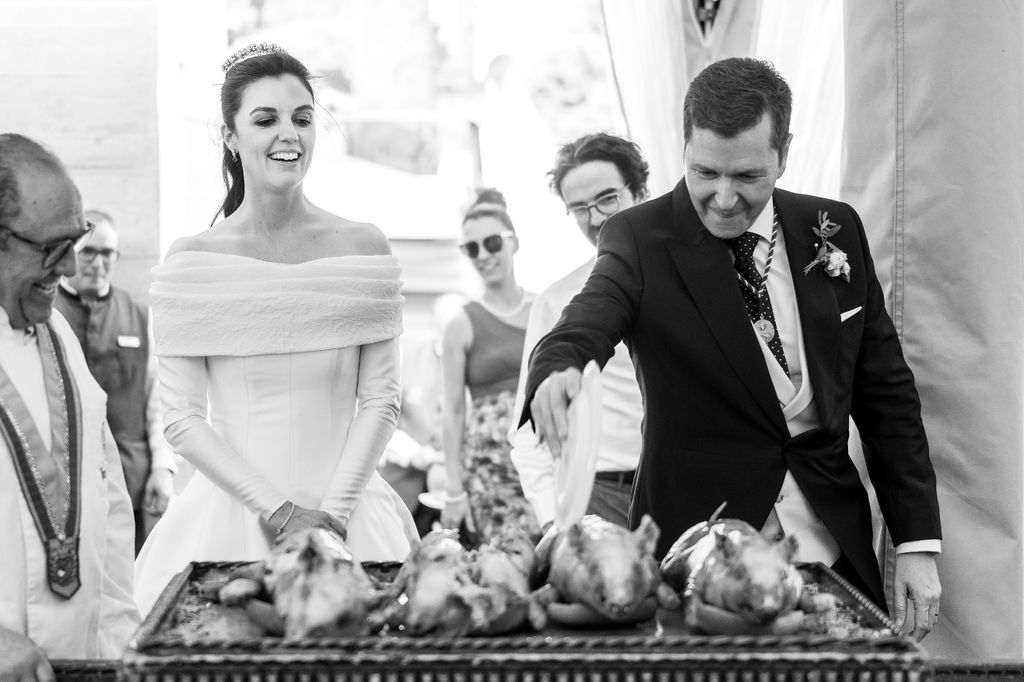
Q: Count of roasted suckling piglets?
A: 4